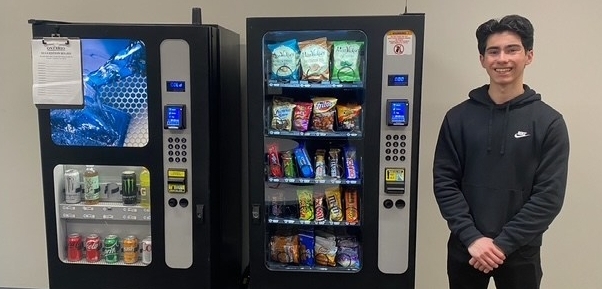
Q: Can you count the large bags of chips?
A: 3